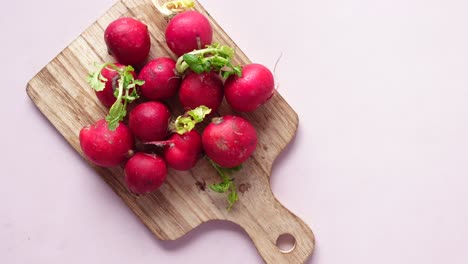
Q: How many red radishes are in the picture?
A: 11